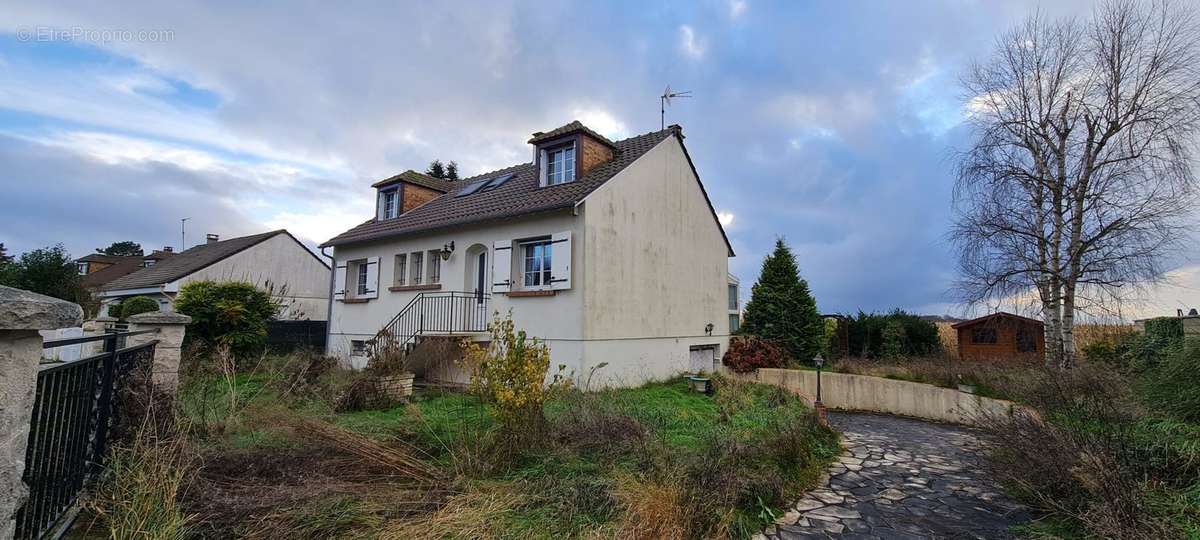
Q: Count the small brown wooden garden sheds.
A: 1